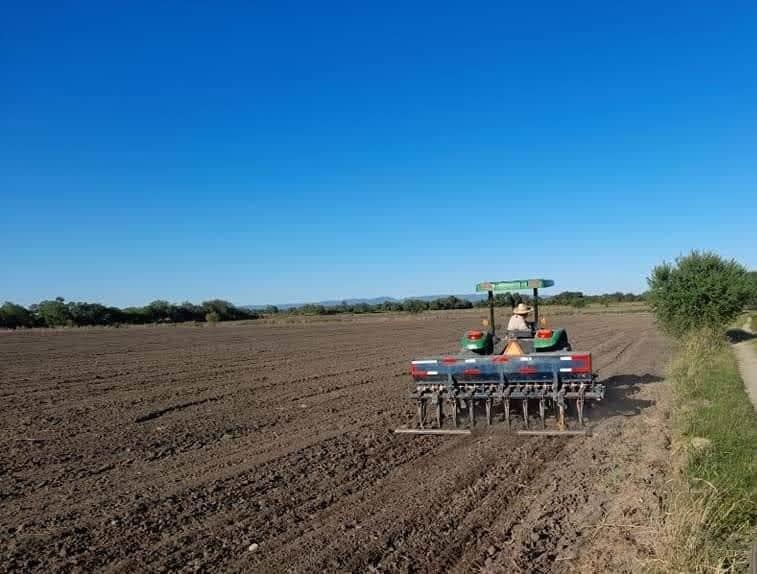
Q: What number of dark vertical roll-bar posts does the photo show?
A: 2